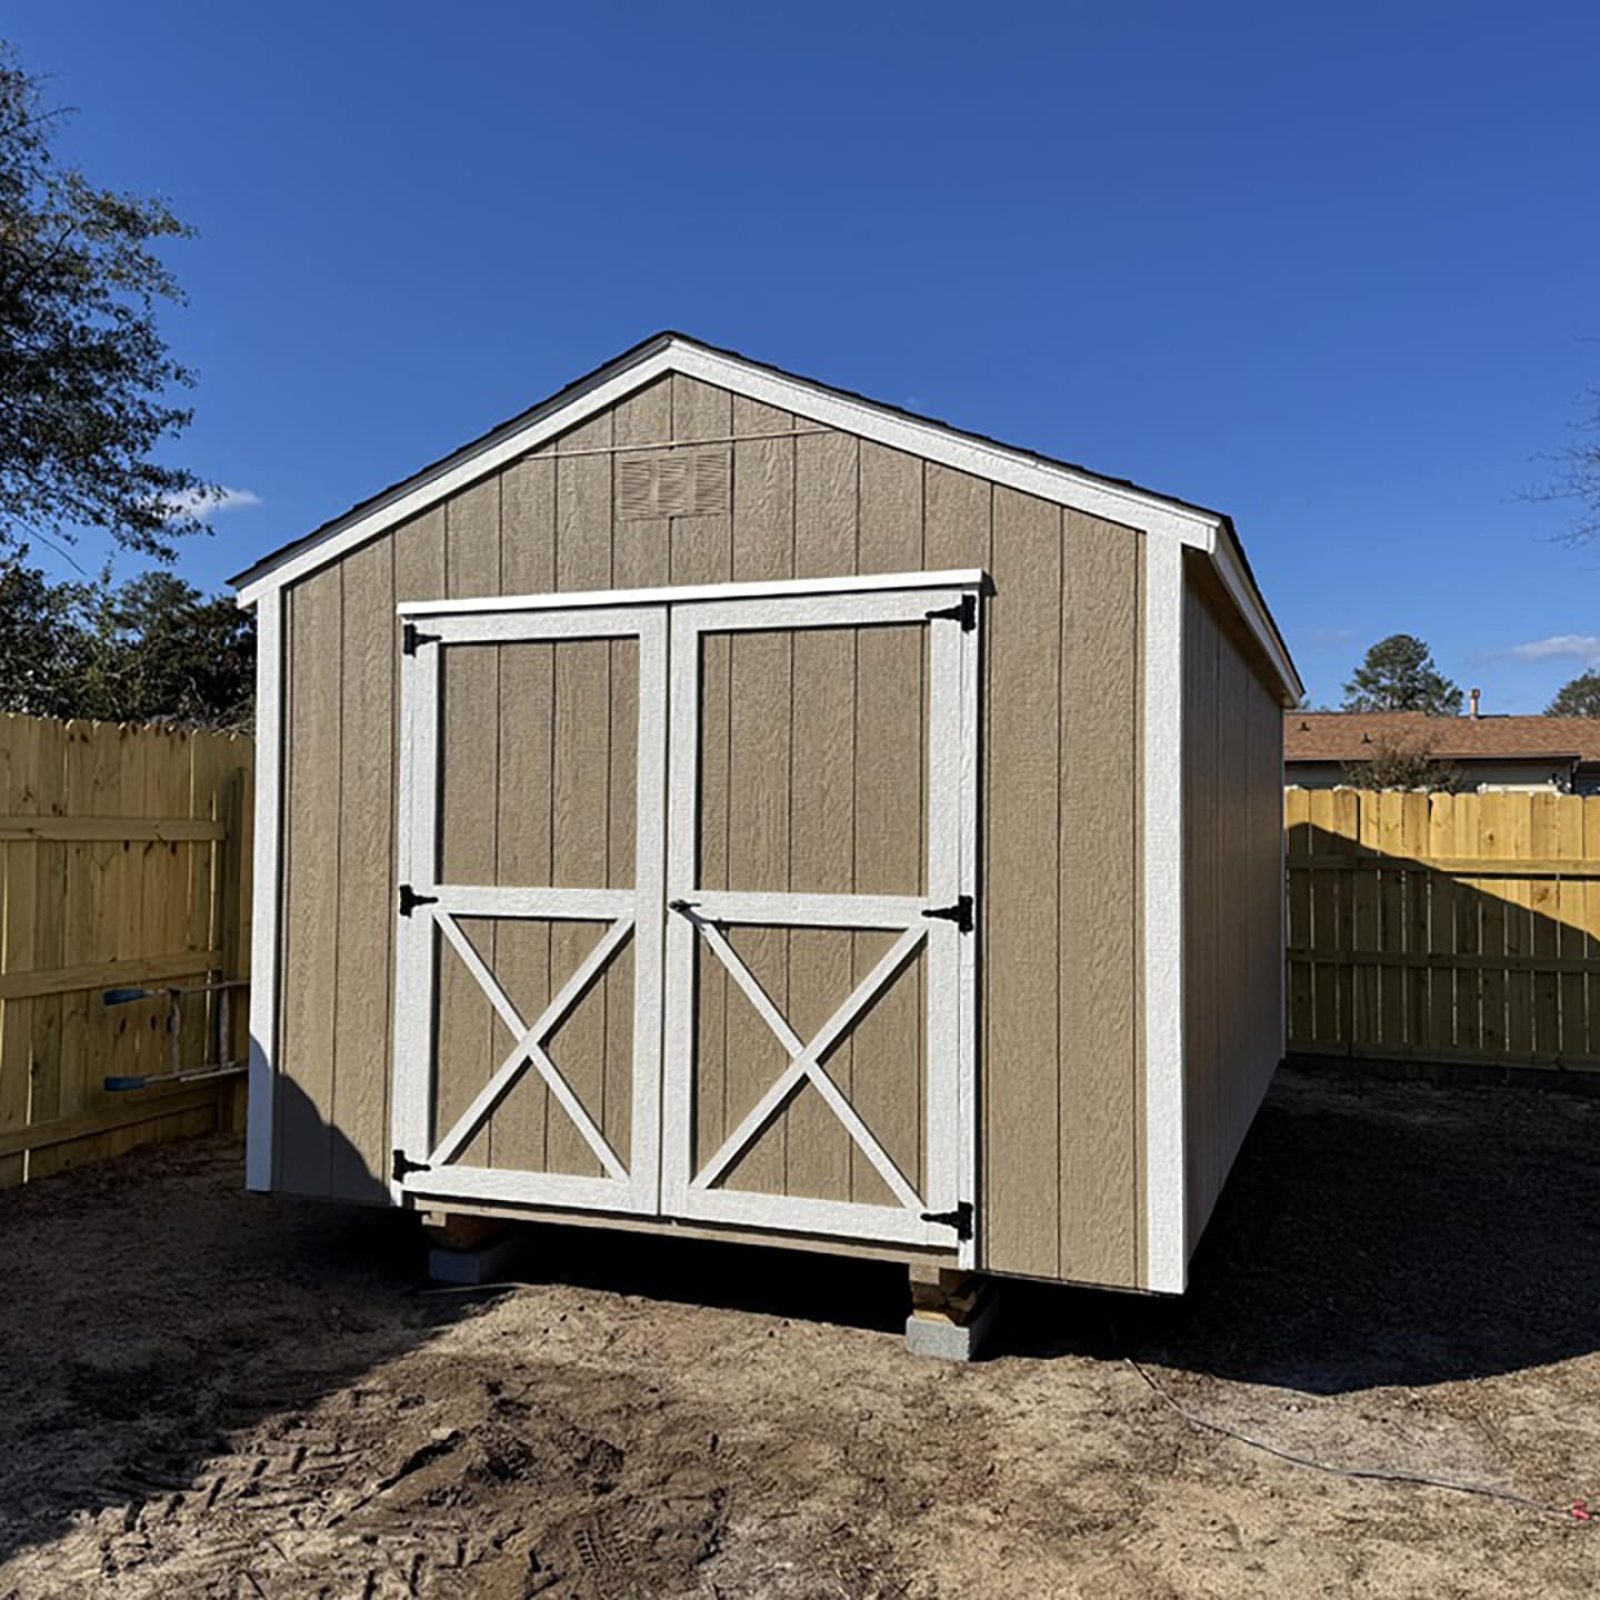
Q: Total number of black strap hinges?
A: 6